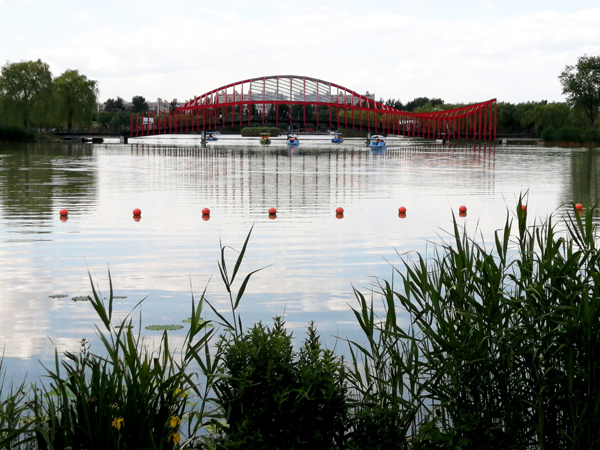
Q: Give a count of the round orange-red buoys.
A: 9